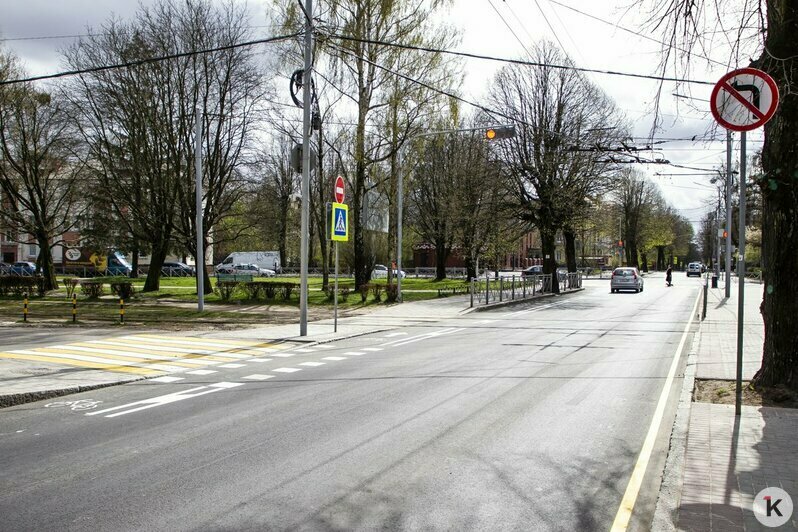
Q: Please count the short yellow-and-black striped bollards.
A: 3